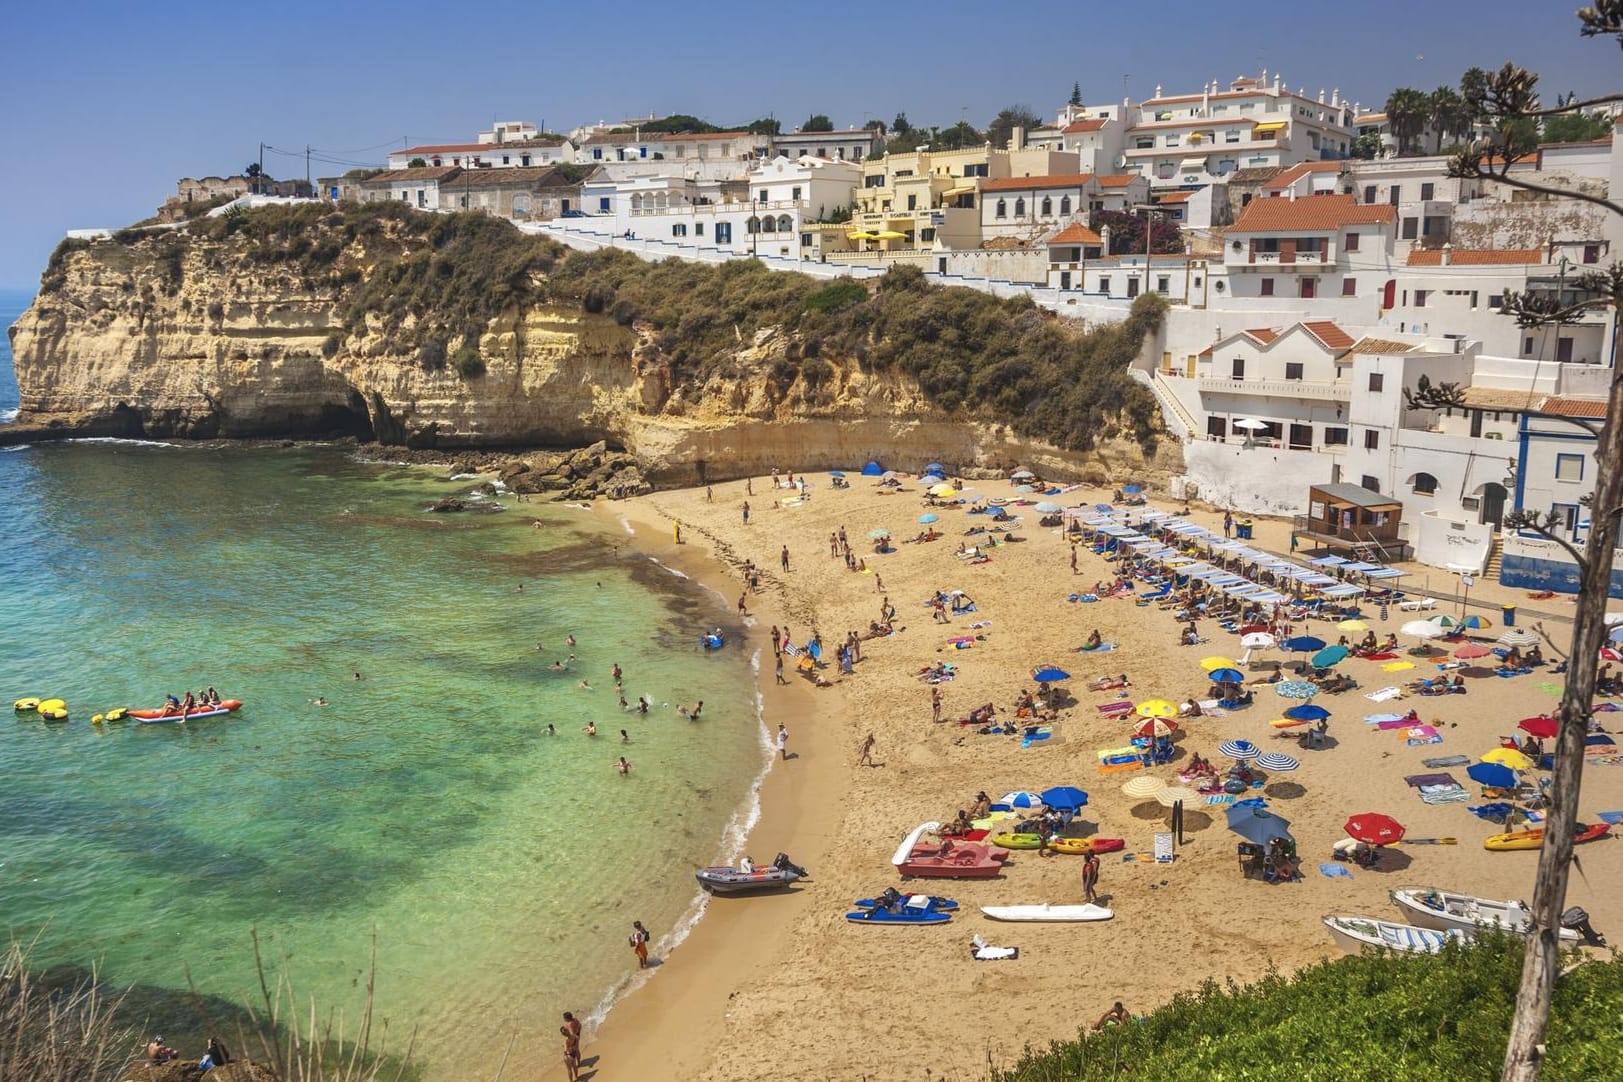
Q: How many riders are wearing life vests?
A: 4